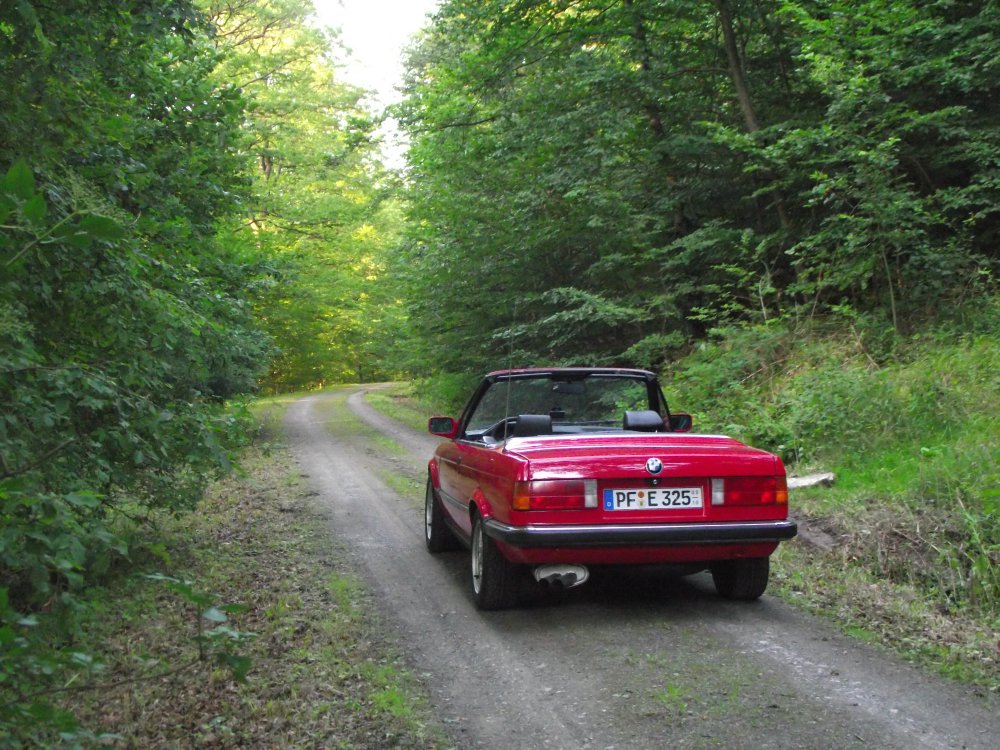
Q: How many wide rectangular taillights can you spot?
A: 2